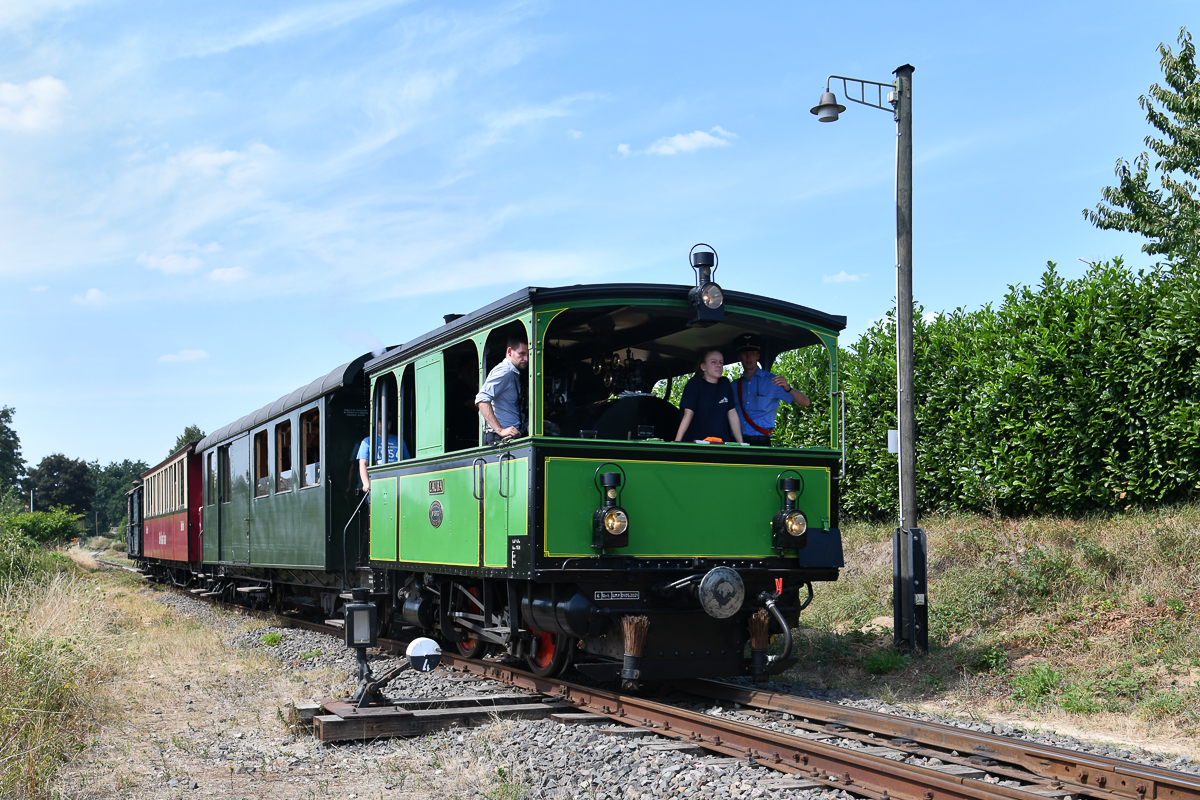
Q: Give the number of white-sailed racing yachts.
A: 0